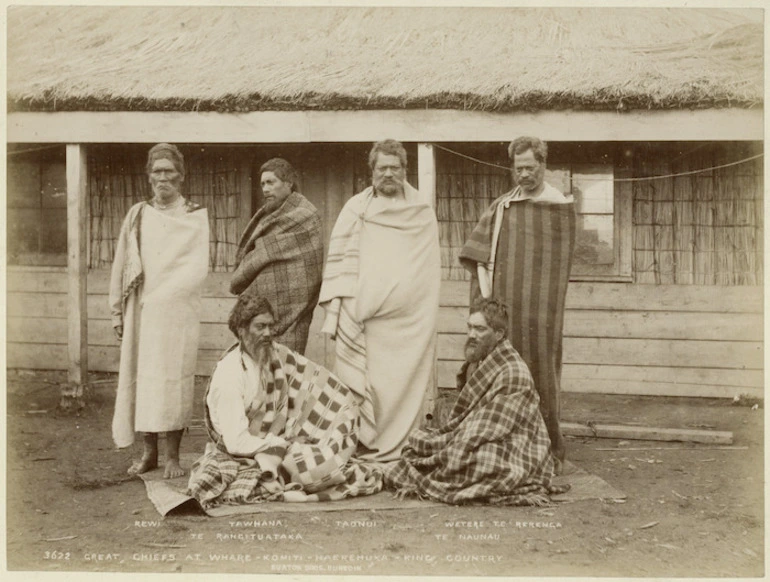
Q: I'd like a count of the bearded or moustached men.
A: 6